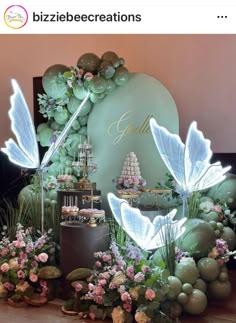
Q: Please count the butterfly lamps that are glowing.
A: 3